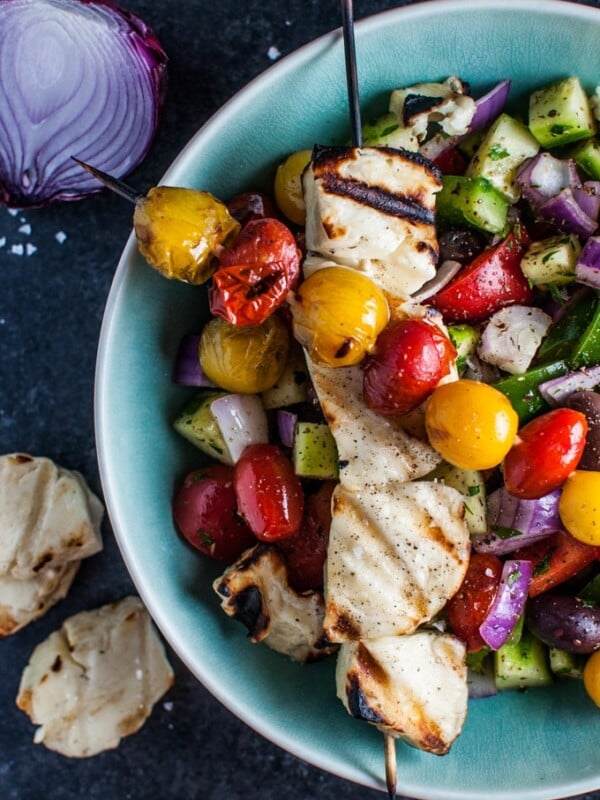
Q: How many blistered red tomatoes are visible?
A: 1